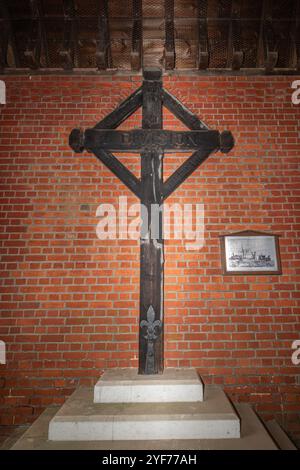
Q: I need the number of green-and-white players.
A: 0